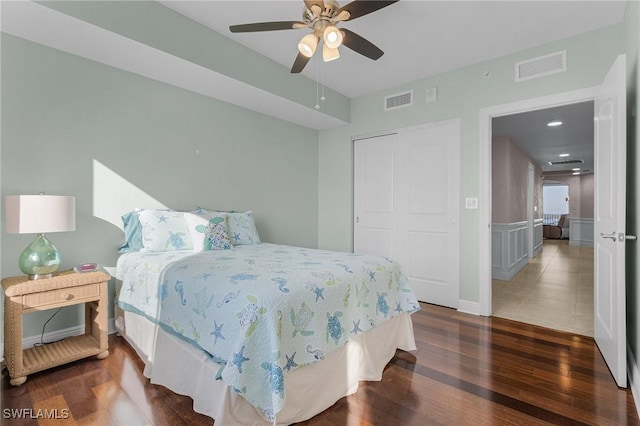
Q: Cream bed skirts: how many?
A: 1